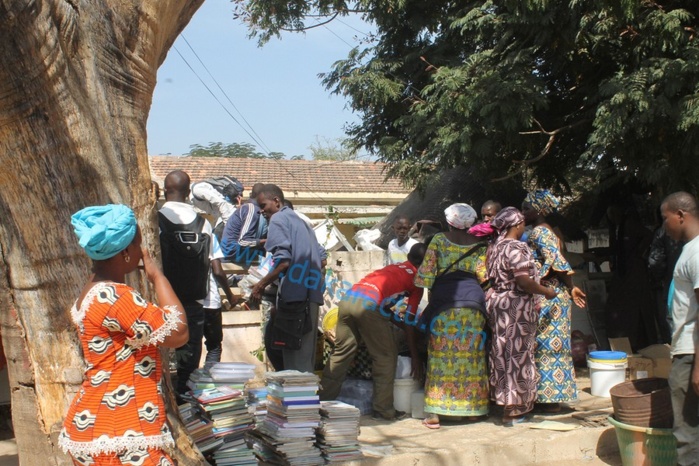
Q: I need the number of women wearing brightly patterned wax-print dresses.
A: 4